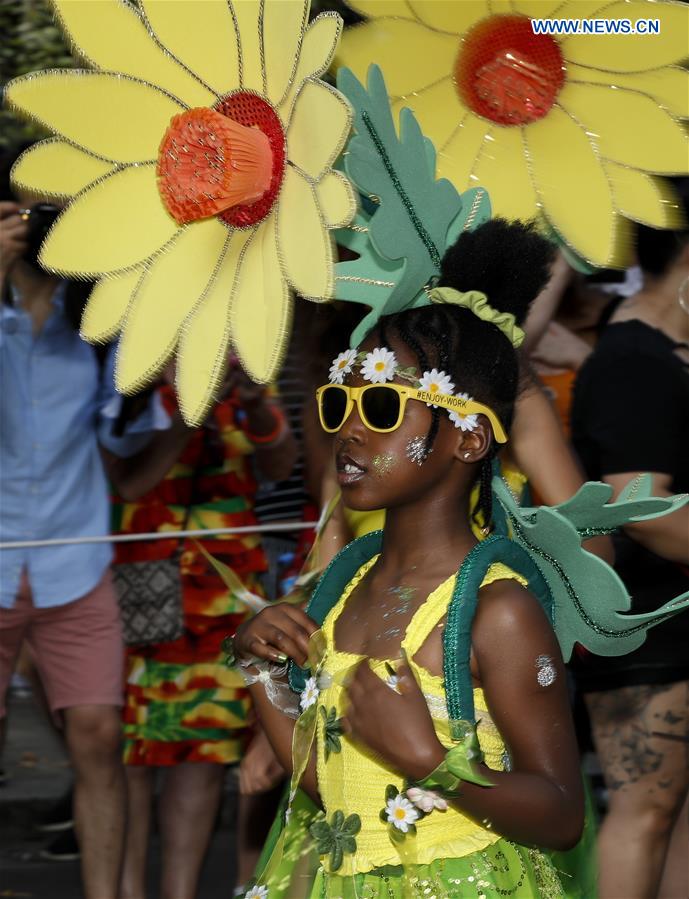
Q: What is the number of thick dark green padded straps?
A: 2